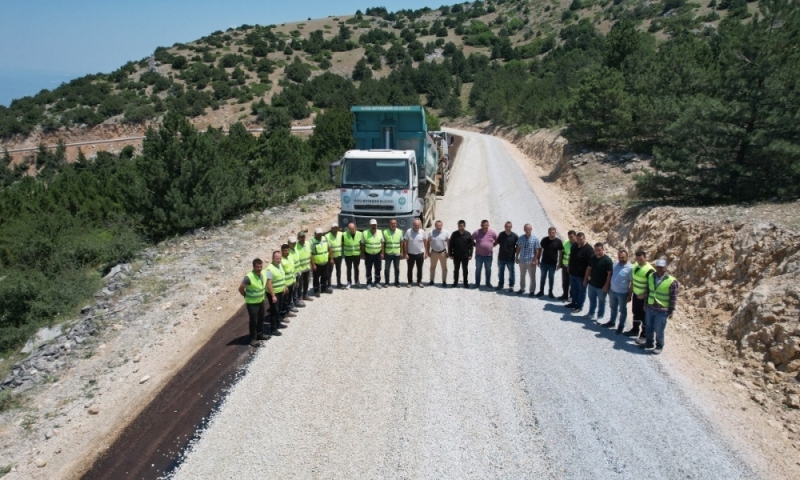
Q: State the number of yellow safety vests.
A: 13